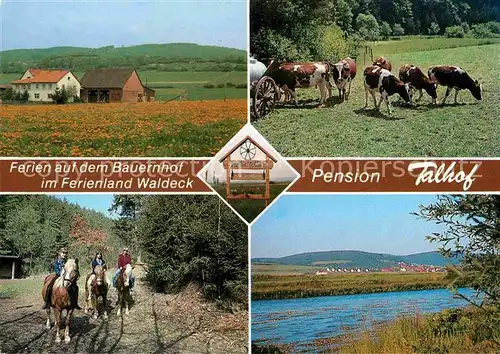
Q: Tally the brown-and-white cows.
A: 6